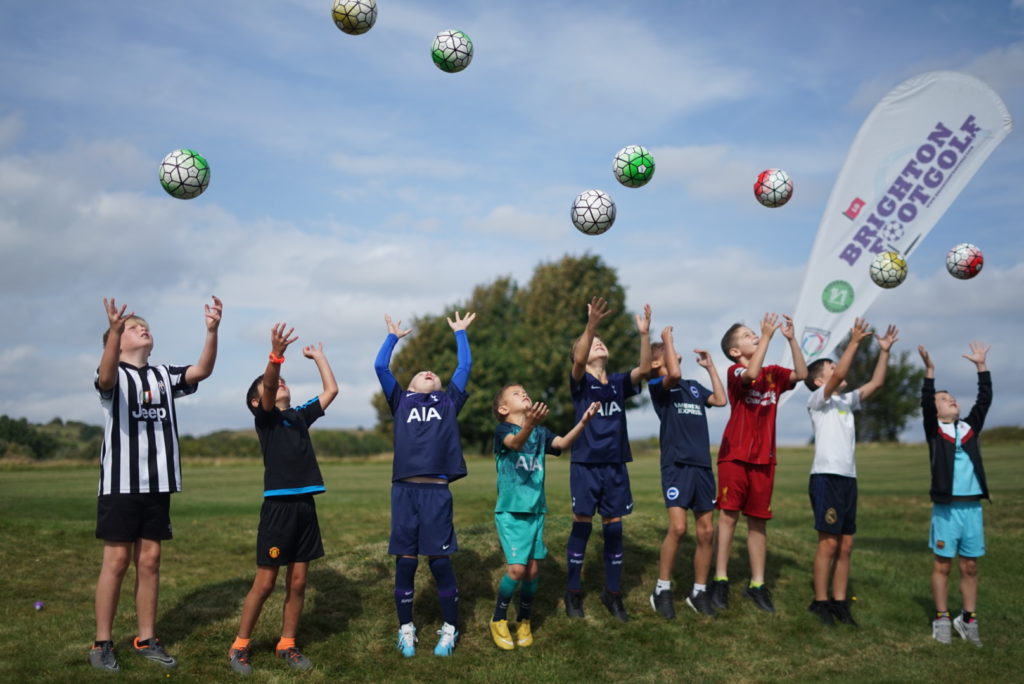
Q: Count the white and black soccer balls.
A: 1